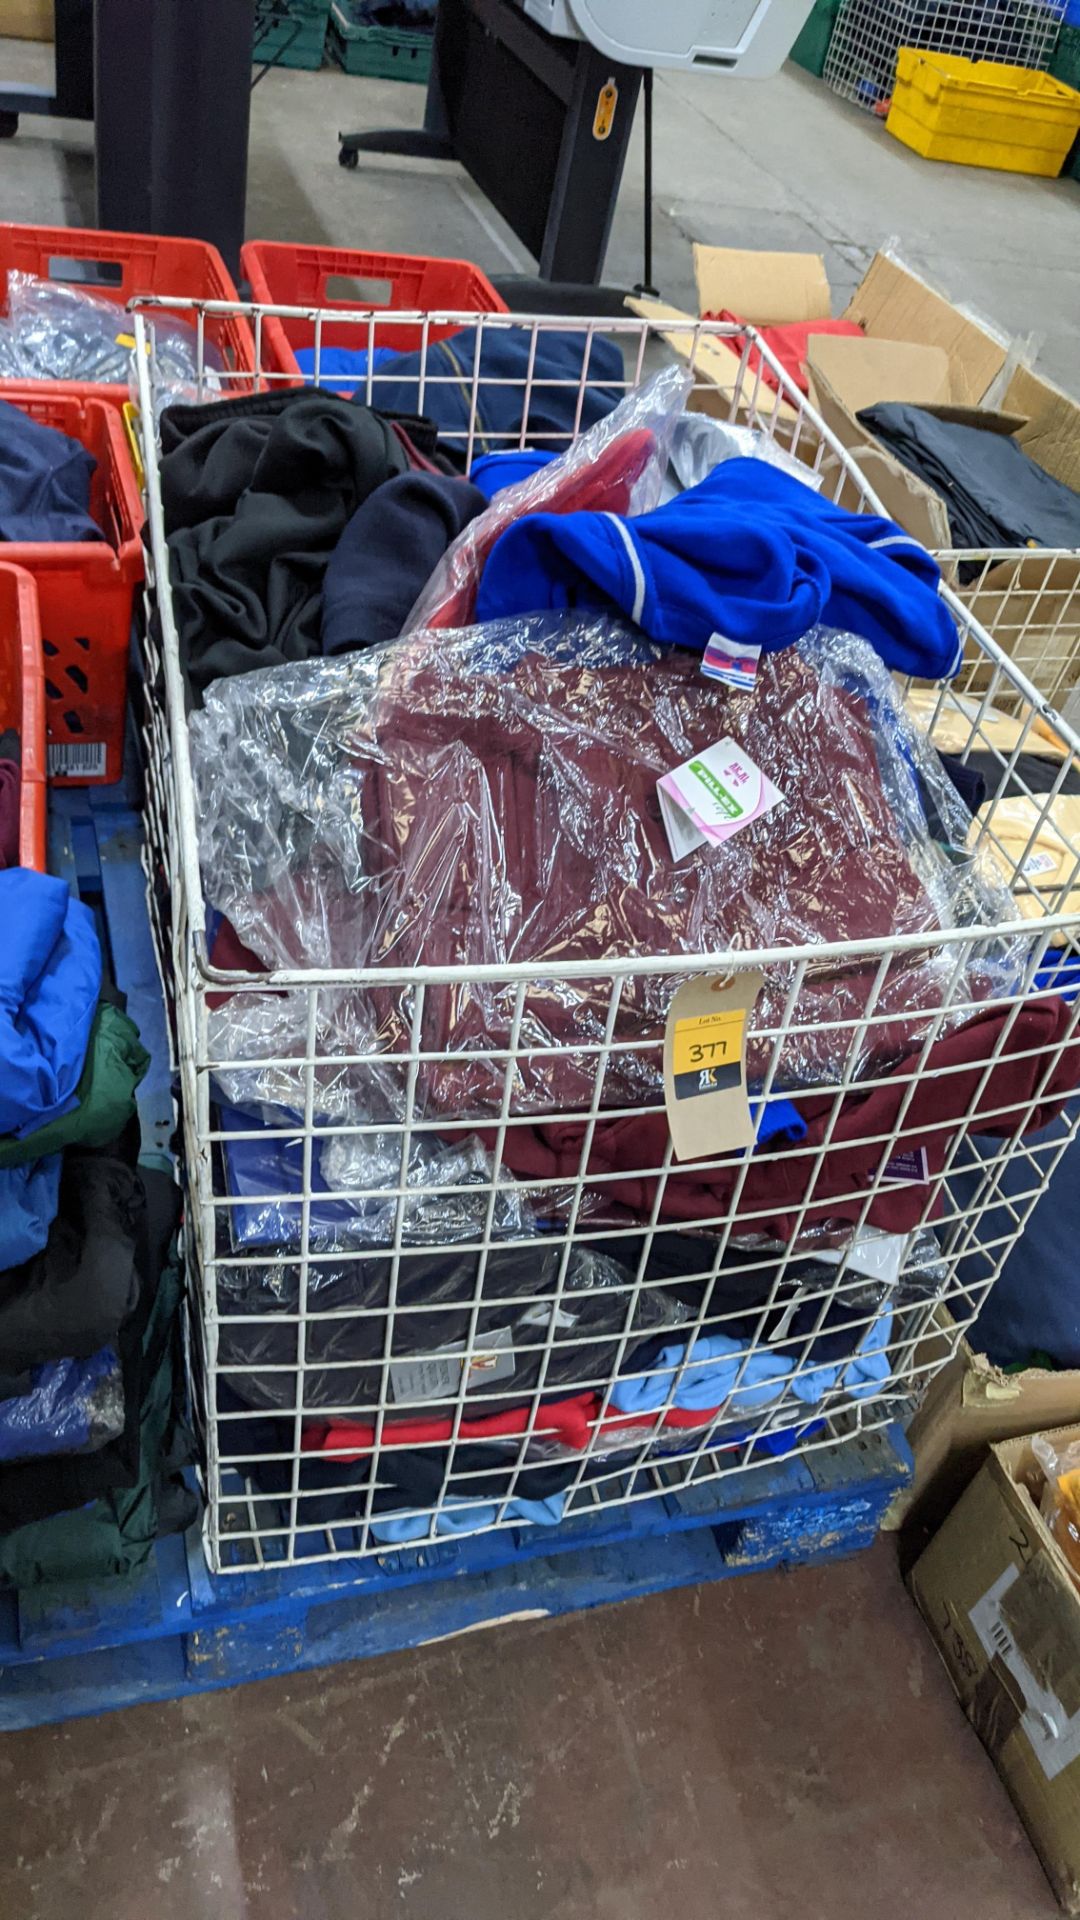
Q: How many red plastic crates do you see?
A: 4